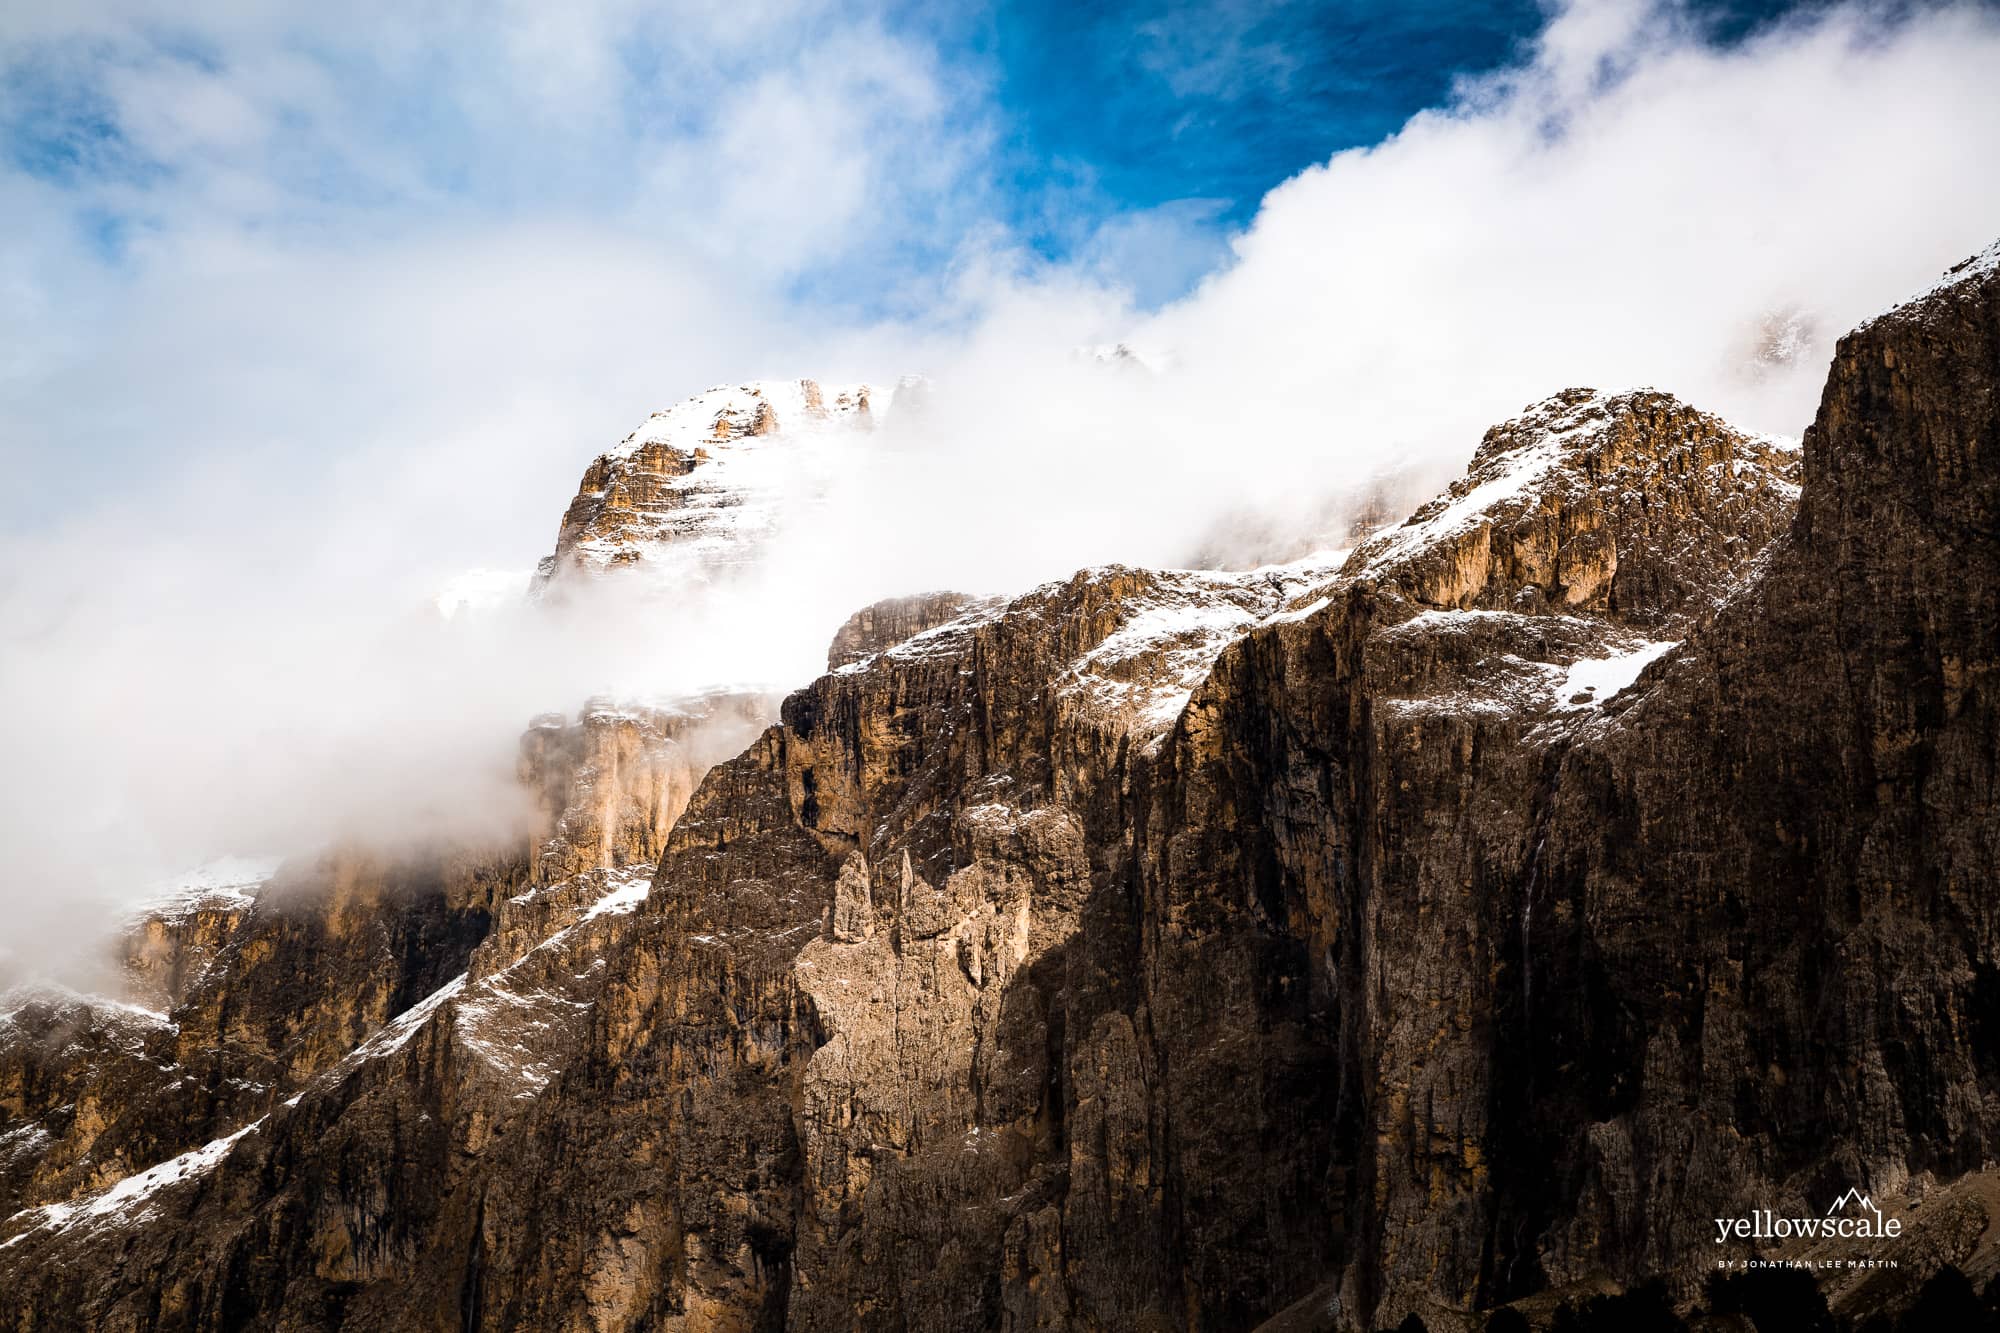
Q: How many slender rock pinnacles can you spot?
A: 2